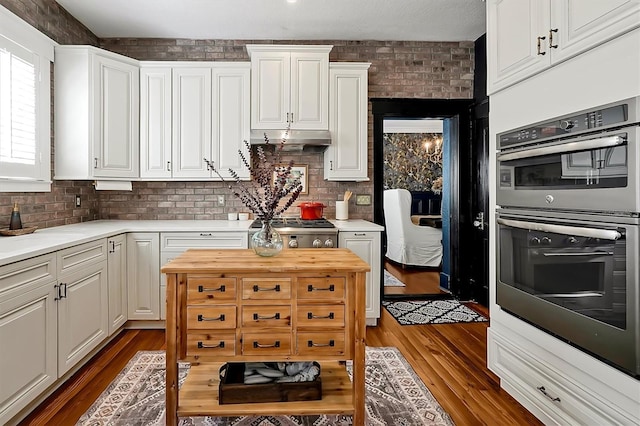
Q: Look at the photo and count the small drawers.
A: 9